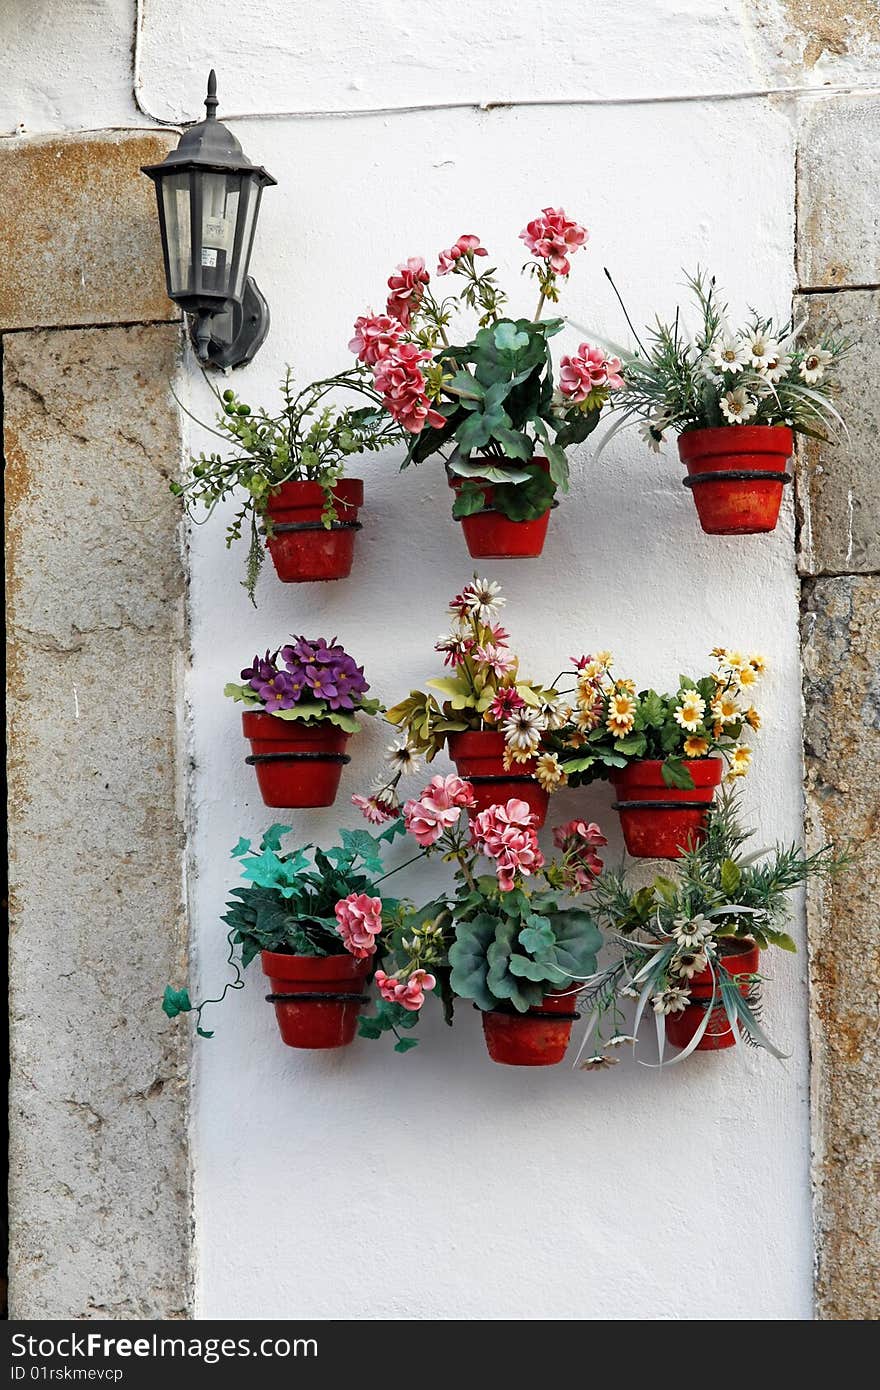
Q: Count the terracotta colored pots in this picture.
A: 9